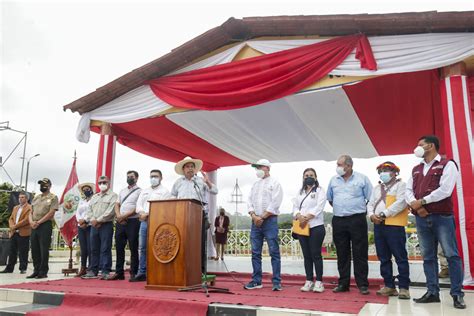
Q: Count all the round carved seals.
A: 1